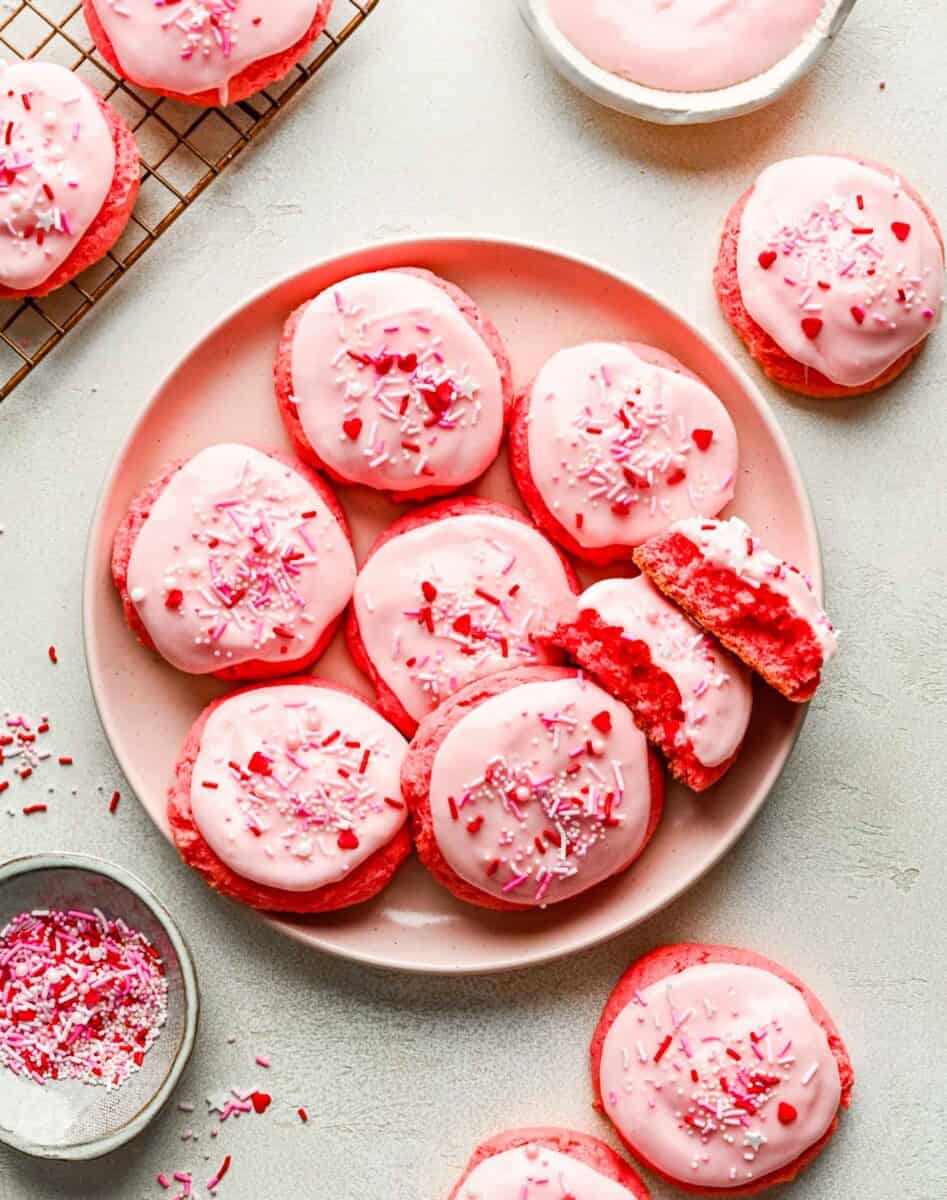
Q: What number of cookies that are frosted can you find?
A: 12